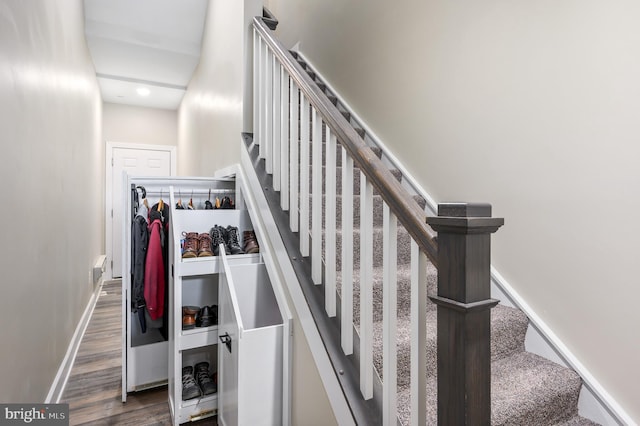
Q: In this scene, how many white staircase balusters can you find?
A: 13